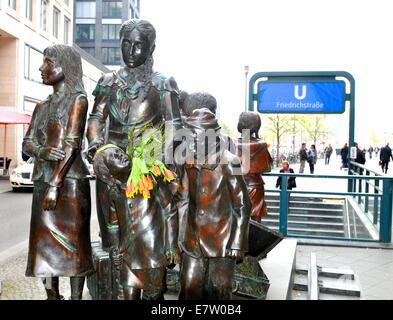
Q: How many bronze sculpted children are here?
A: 6